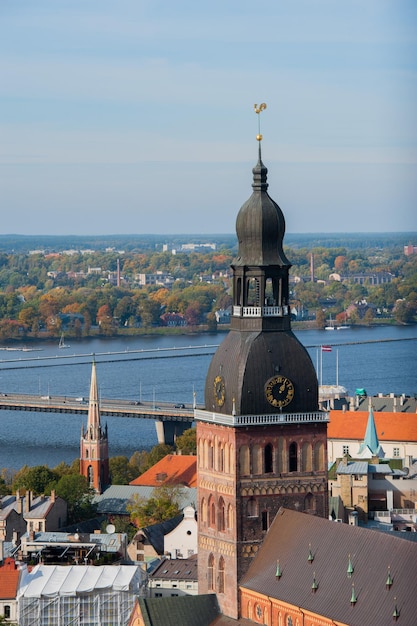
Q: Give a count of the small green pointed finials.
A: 7